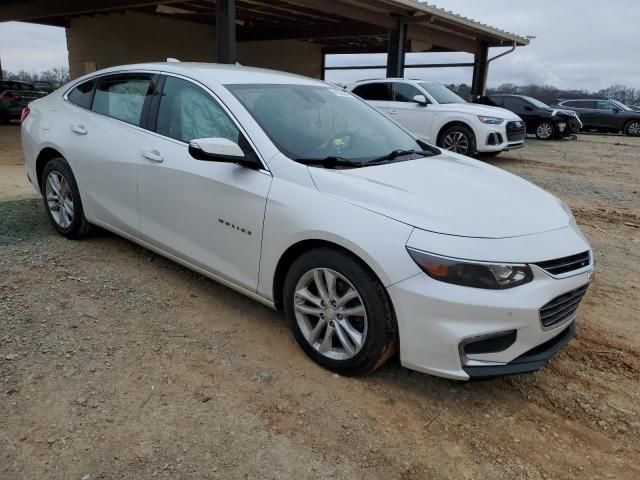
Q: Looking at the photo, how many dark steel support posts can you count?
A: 3